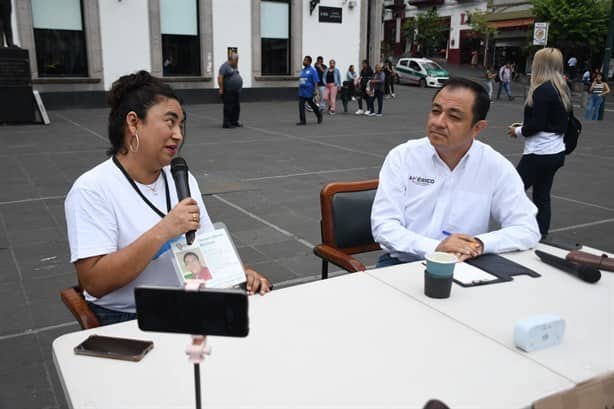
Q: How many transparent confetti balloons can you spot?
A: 0